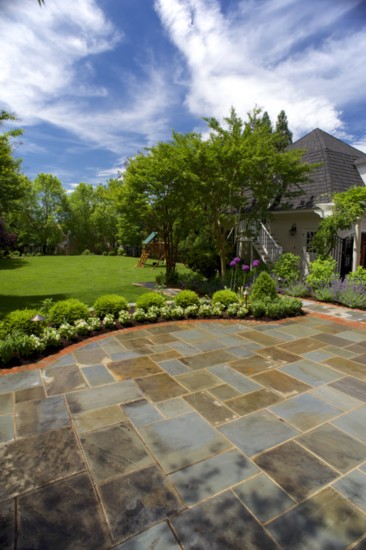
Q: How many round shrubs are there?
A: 6